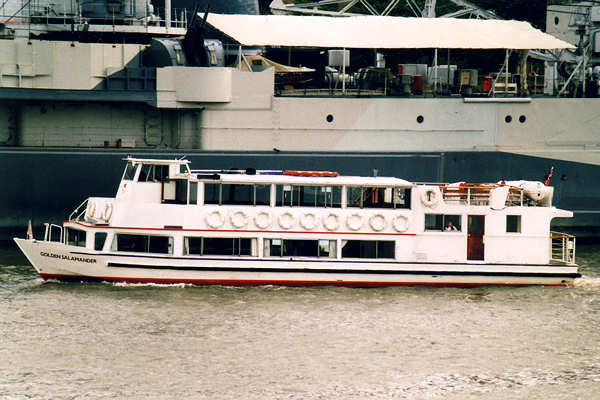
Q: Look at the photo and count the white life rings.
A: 12